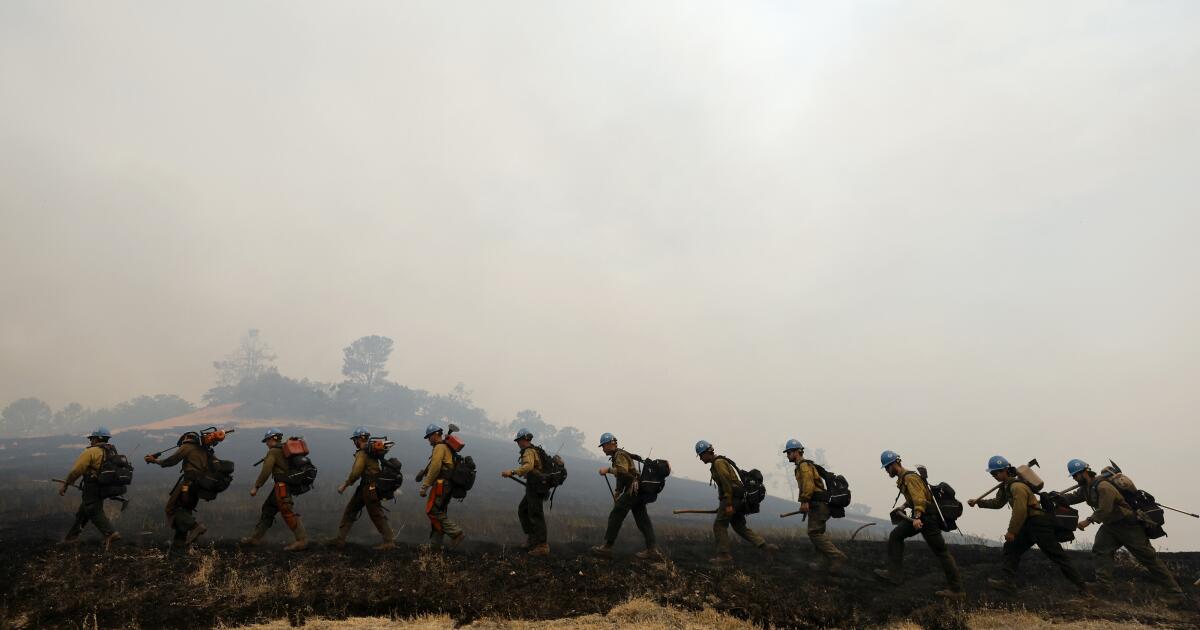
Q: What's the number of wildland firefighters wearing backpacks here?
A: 12